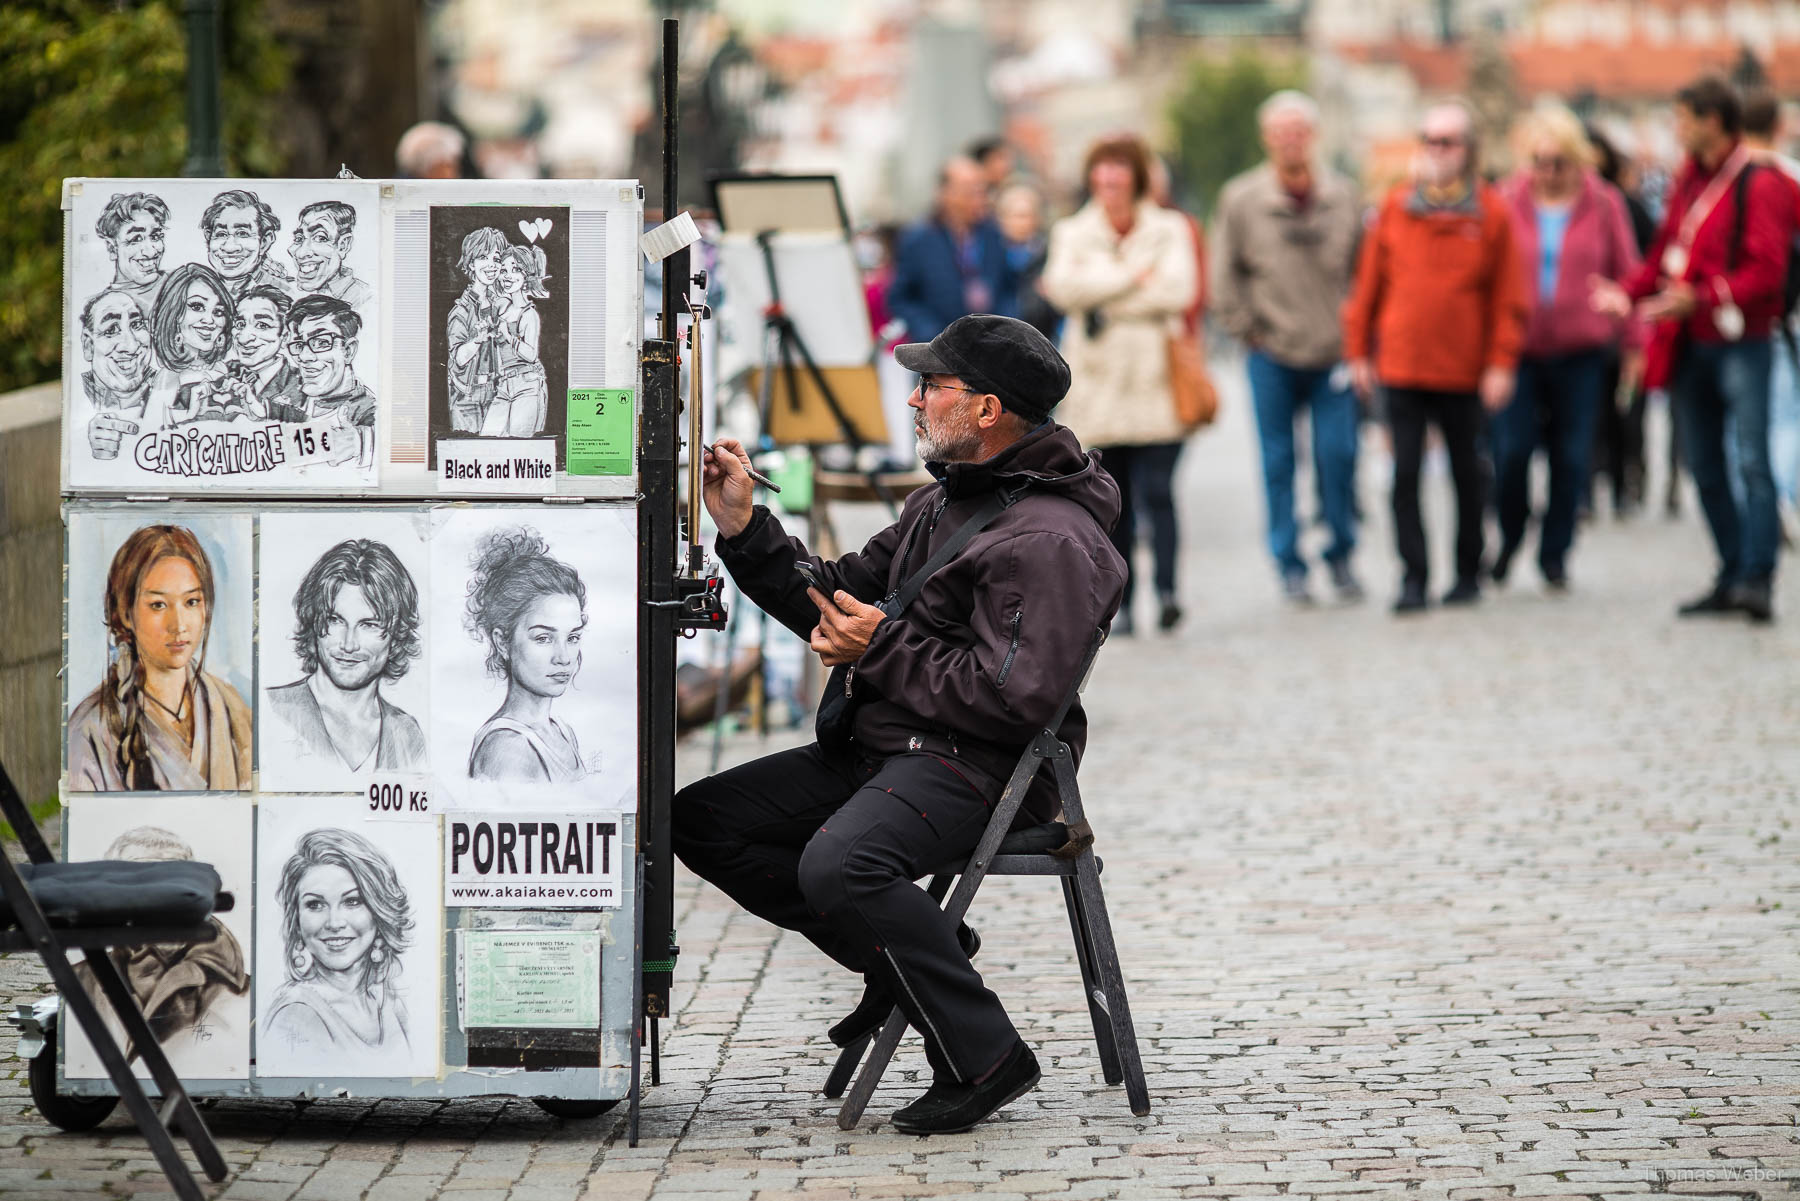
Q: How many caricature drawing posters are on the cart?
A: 2